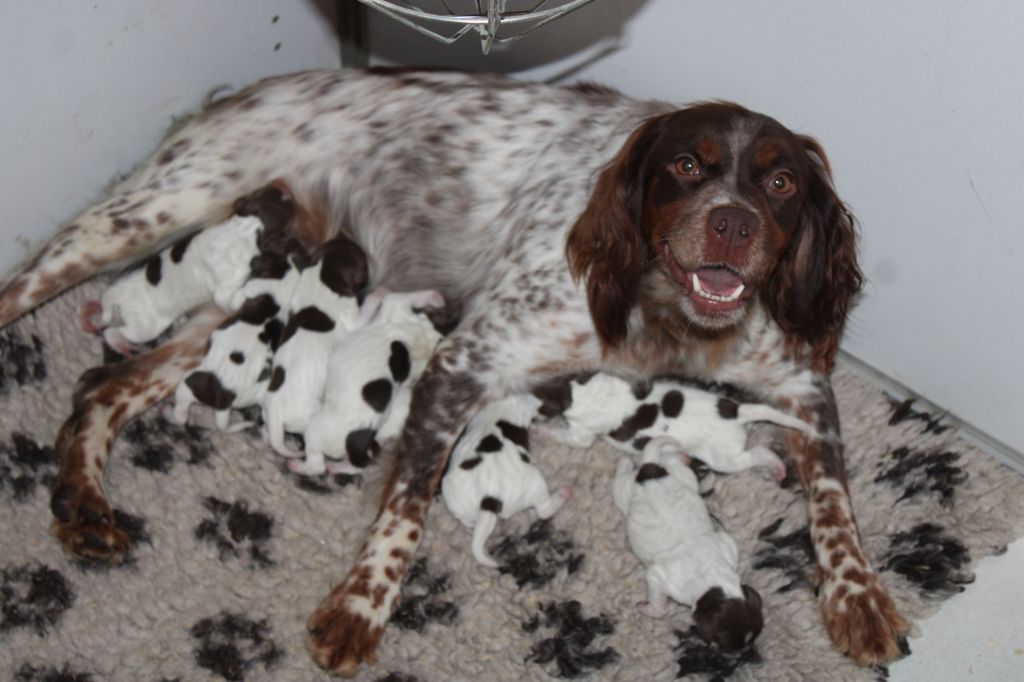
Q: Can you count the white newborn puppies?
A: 7